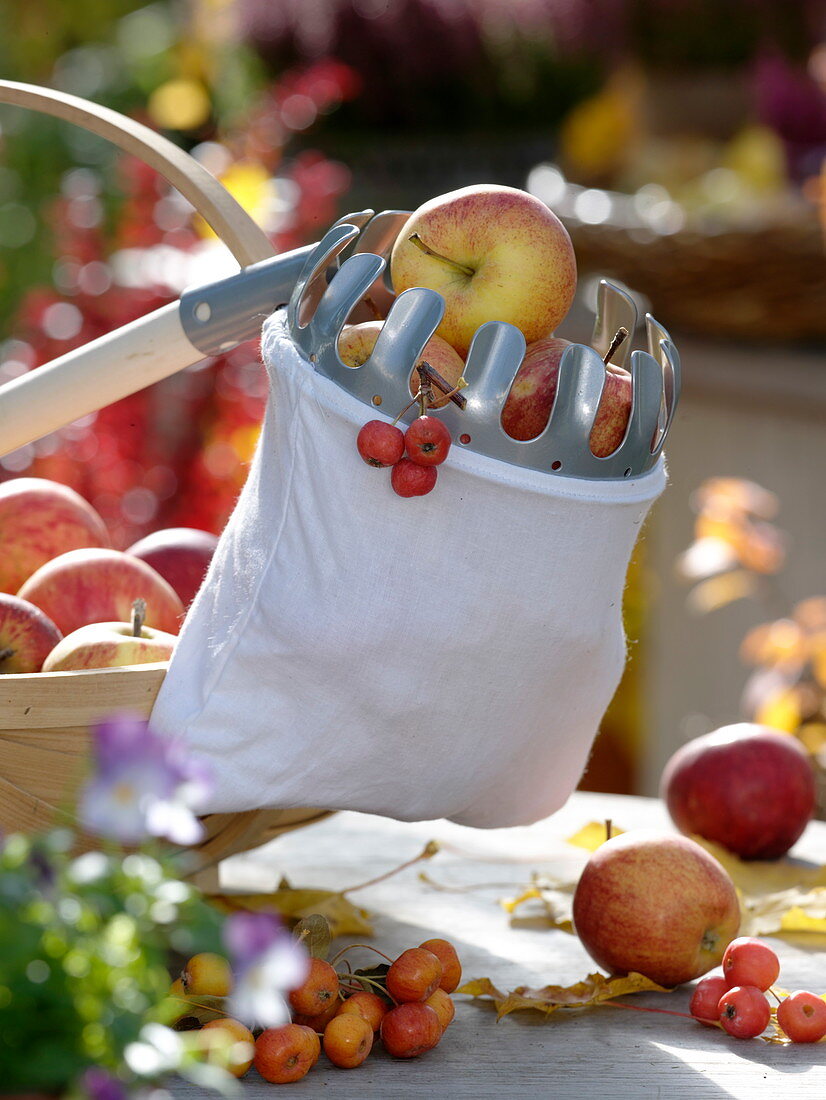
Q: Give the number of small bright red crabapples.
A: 7